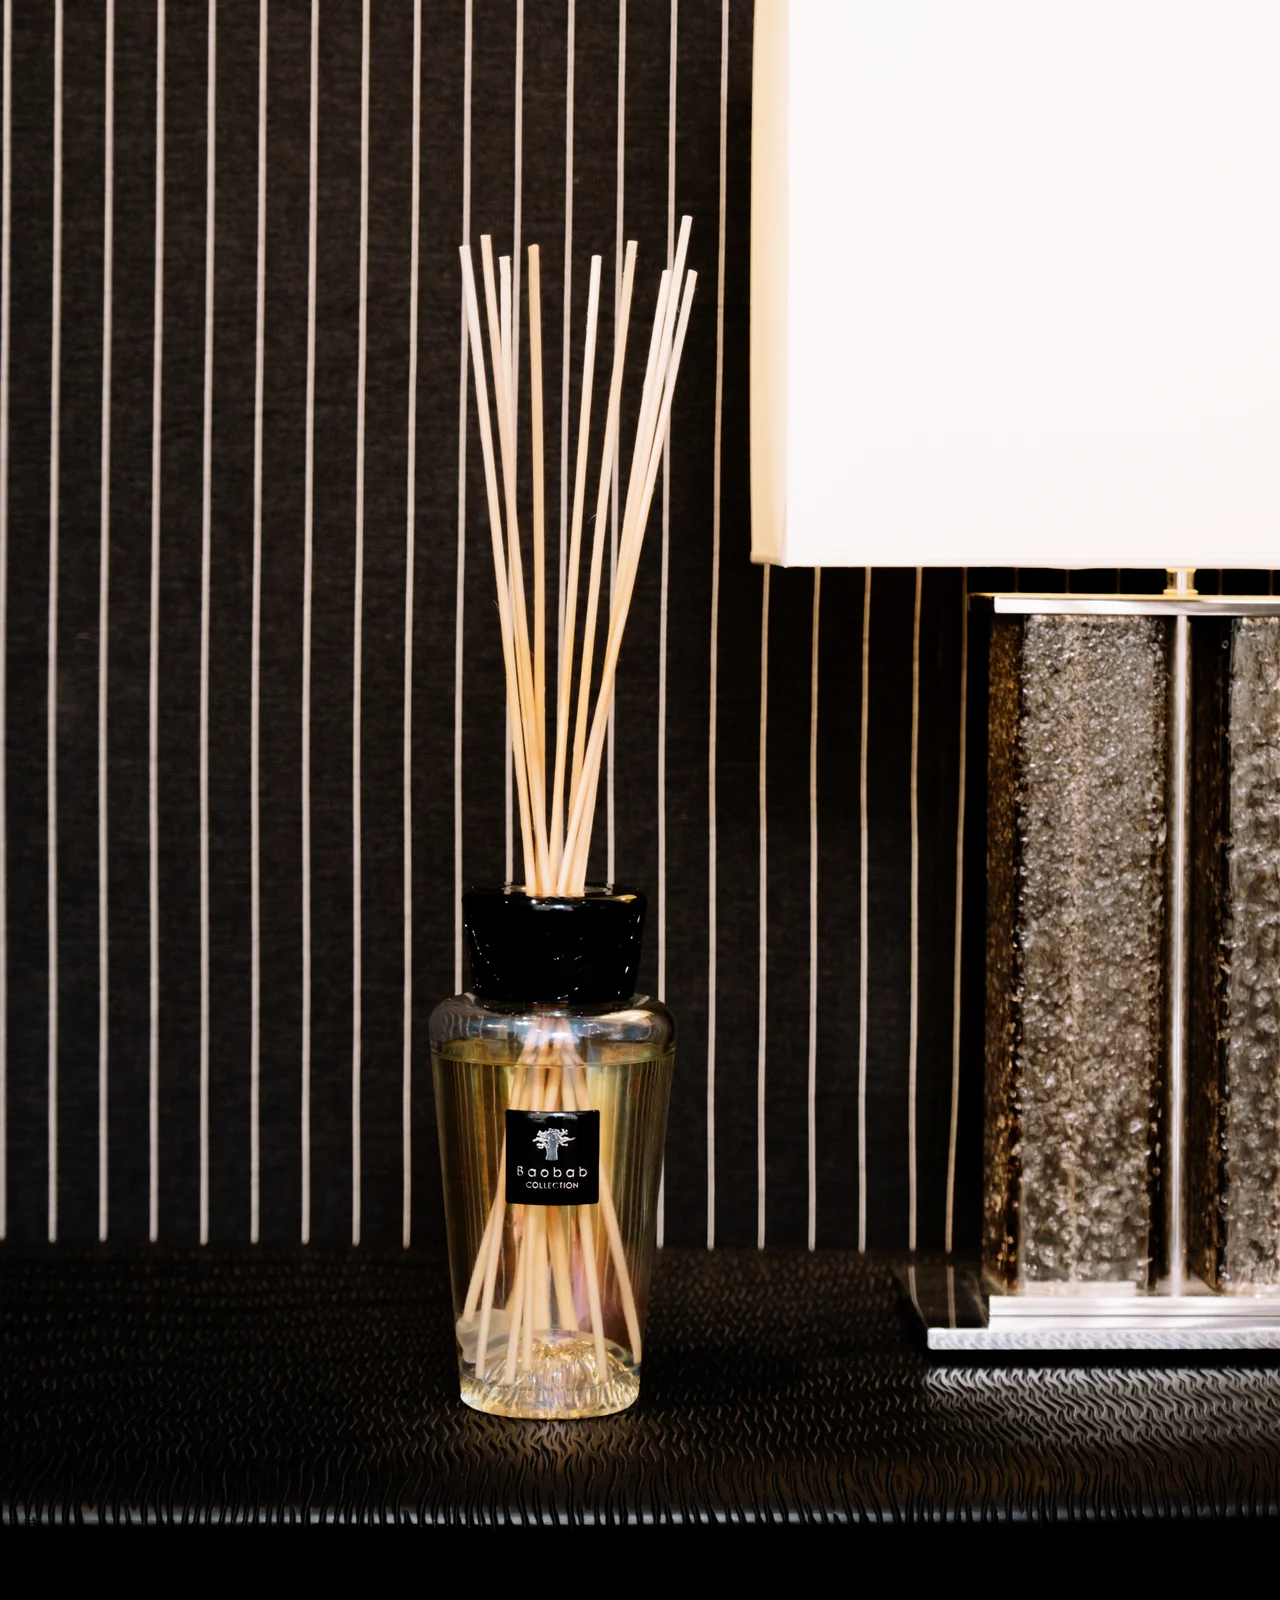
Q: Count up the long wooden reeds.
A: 9